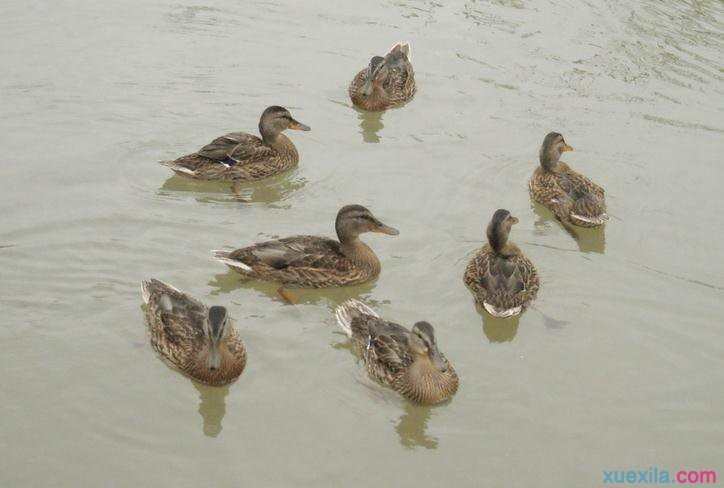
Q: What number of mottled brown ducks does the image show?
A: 7